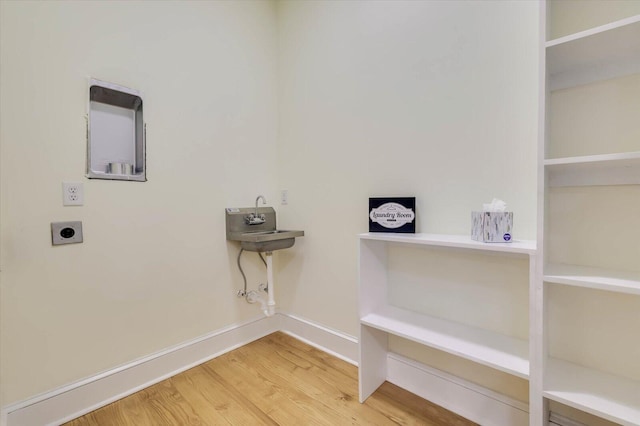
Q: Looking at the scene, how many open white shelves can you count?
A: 6